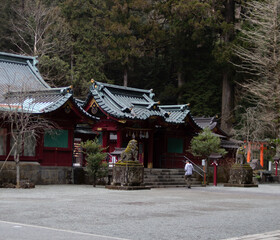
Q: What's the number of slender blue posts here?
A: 0